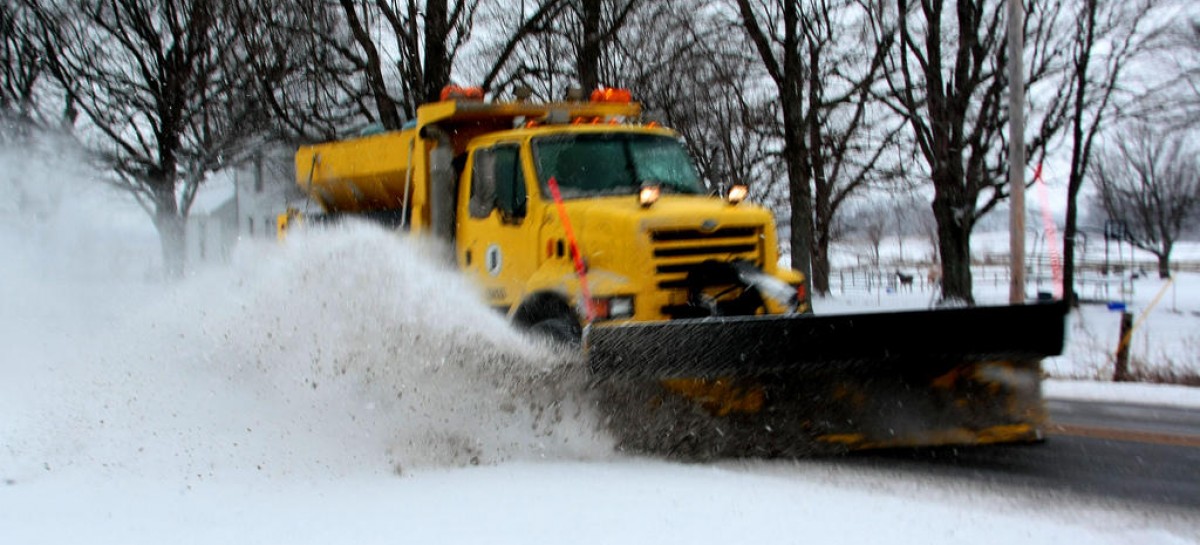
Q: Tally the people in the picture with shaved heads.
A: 0